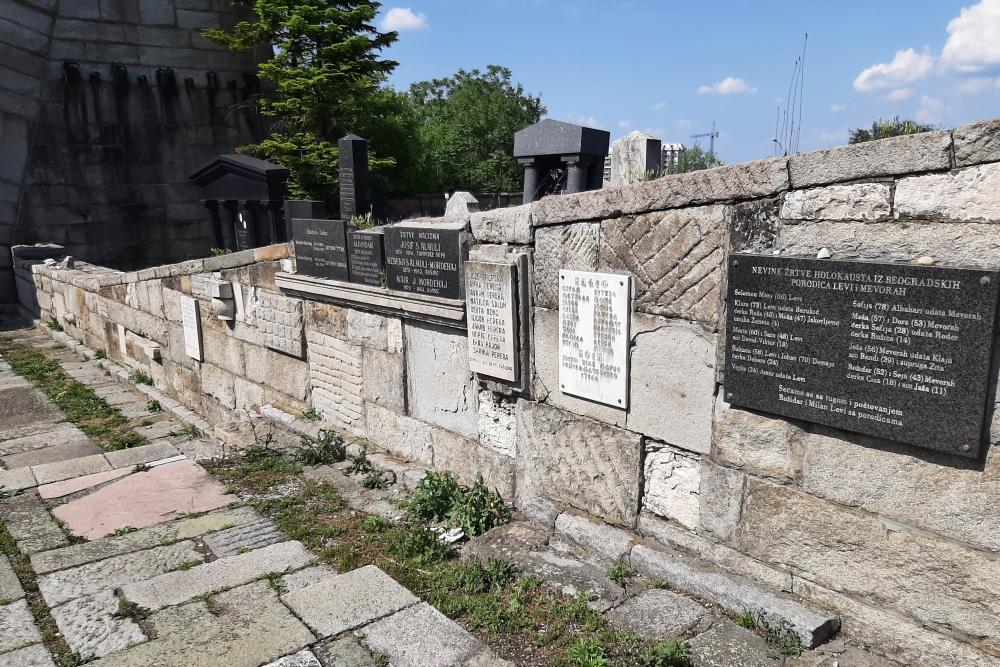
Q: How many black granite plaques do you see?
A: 4